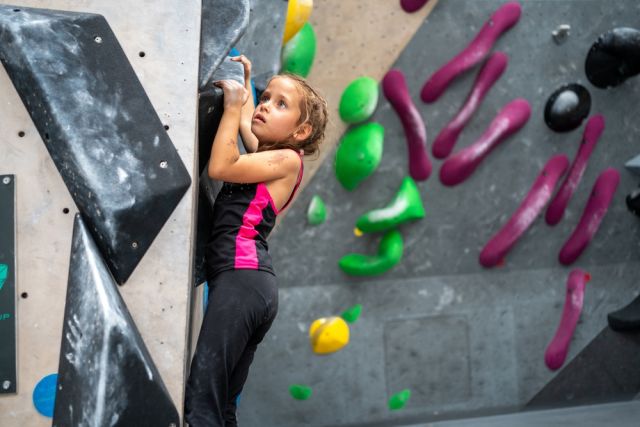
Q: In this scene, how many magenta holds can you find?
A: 9